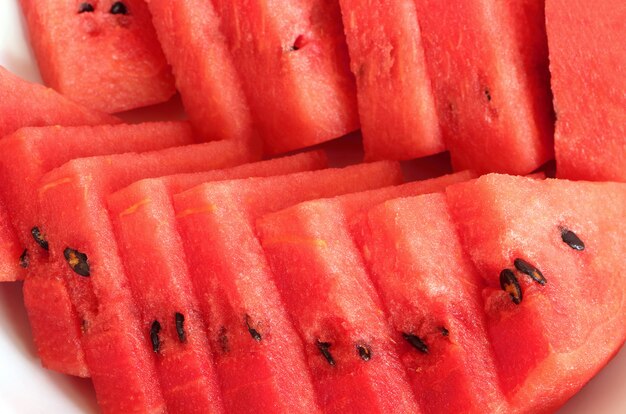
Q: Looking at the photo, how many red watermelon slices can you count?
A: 14